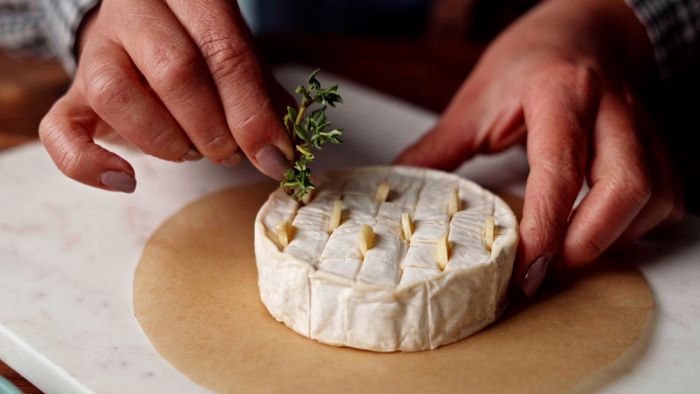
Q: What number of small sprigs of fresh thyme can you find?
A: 1